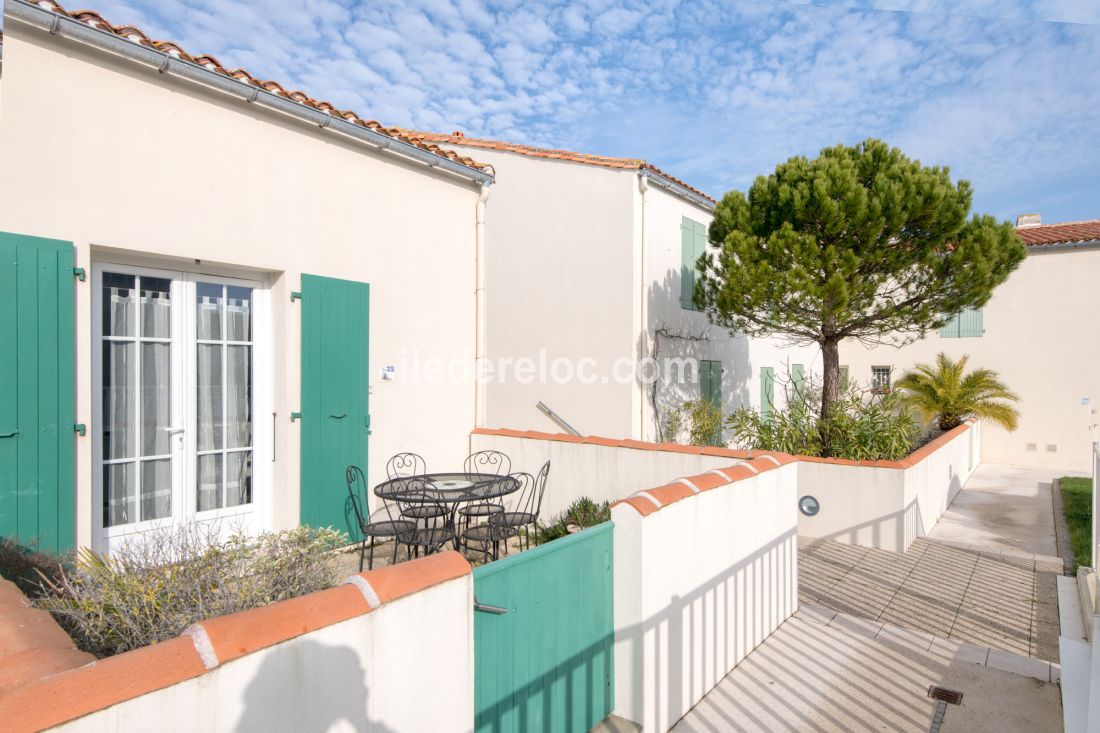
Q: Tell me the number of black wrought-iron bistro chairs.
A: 6